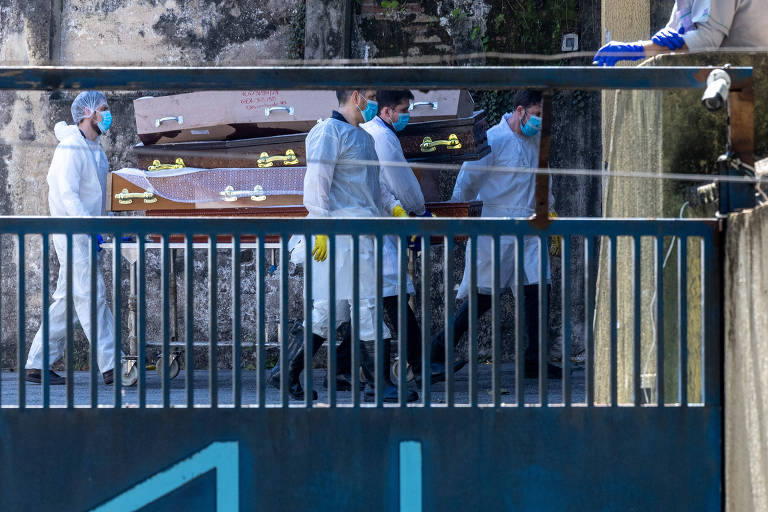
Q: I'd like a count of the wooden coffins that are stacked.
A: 4